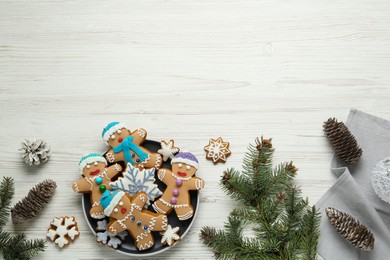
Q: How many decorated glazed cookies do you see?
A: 10